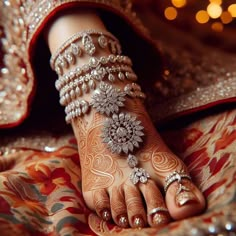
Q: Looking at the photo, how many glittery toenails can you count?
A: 5